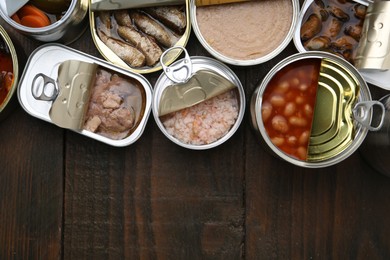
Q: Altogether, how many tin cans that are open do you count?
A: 8